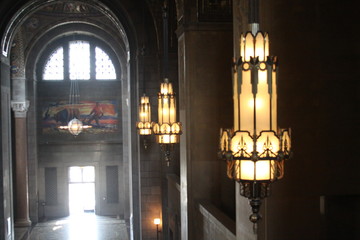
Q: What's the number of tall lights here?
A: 3